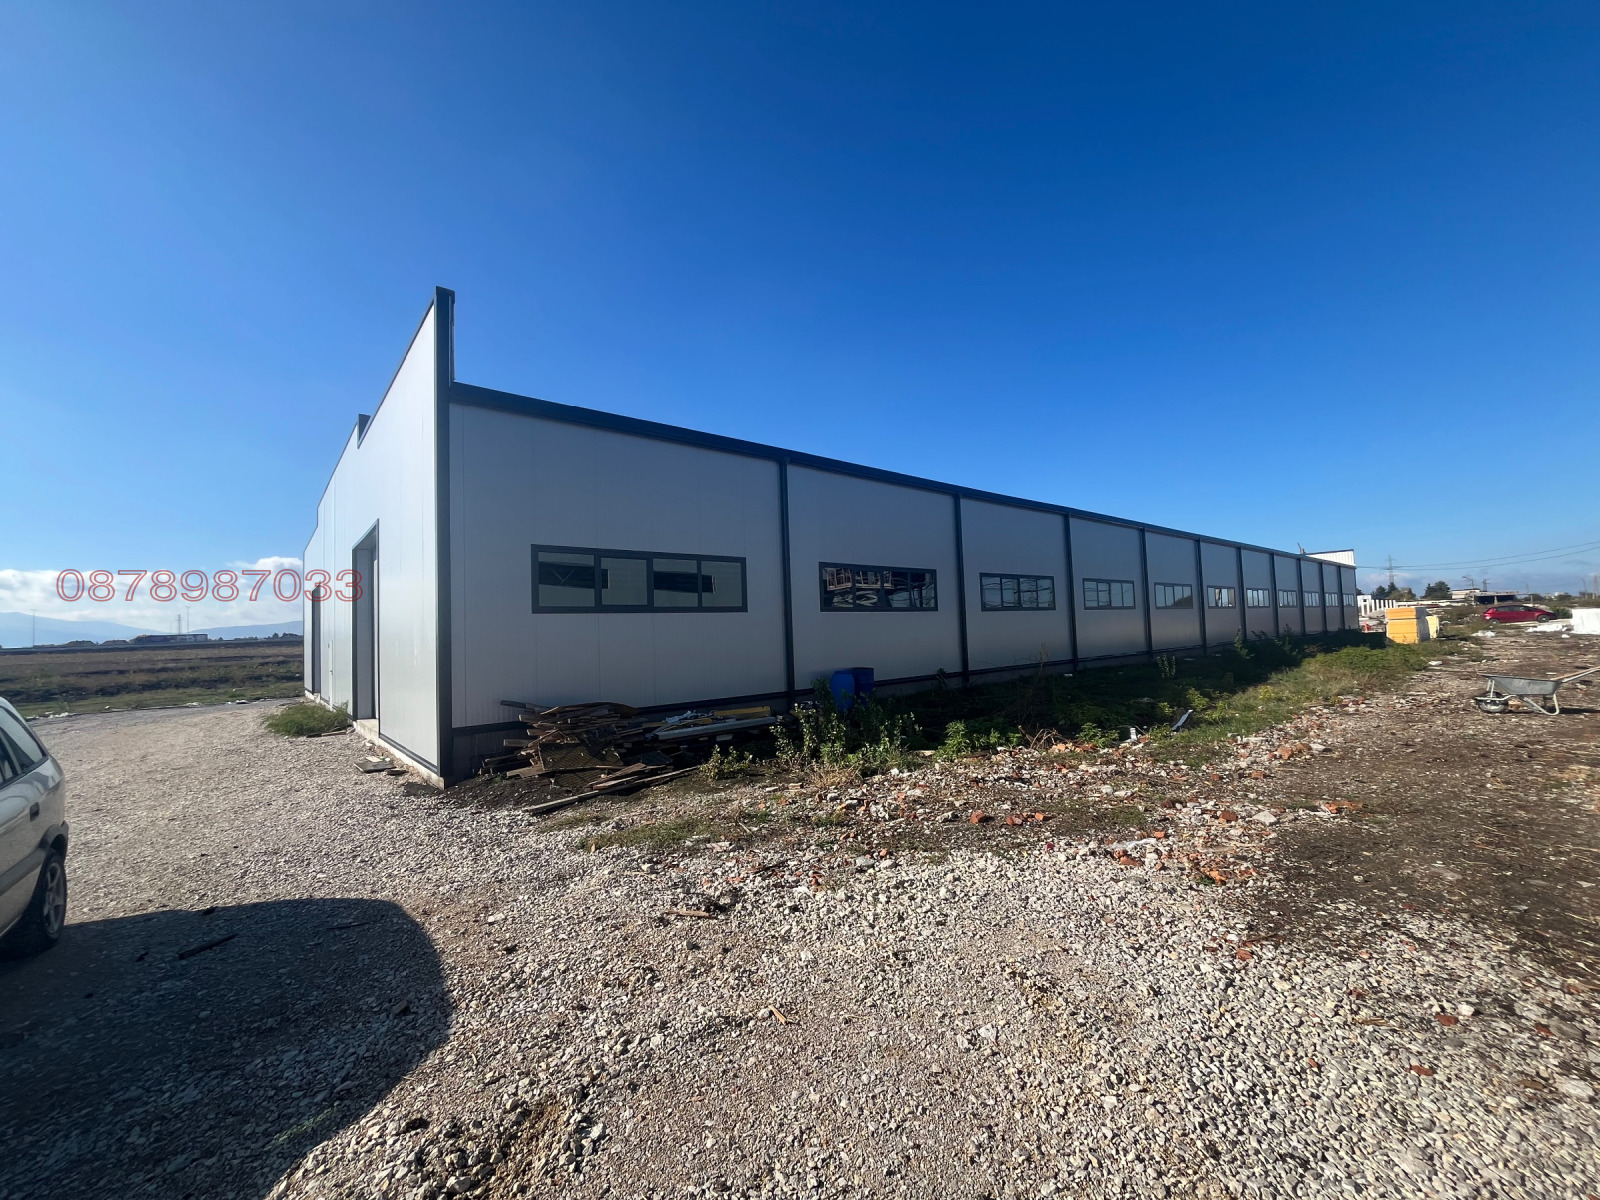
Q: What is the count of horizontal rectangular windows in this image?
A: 11